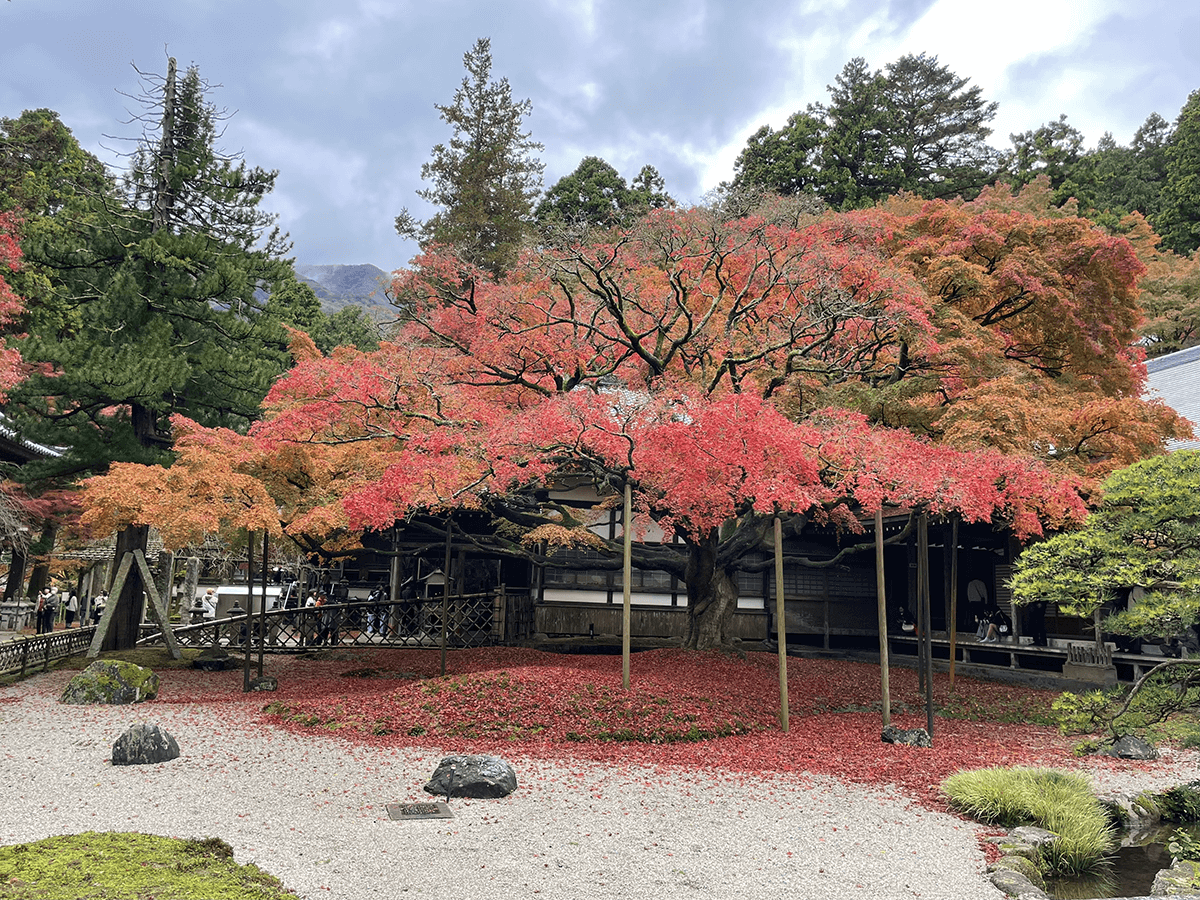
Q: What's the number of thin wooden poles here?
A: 9